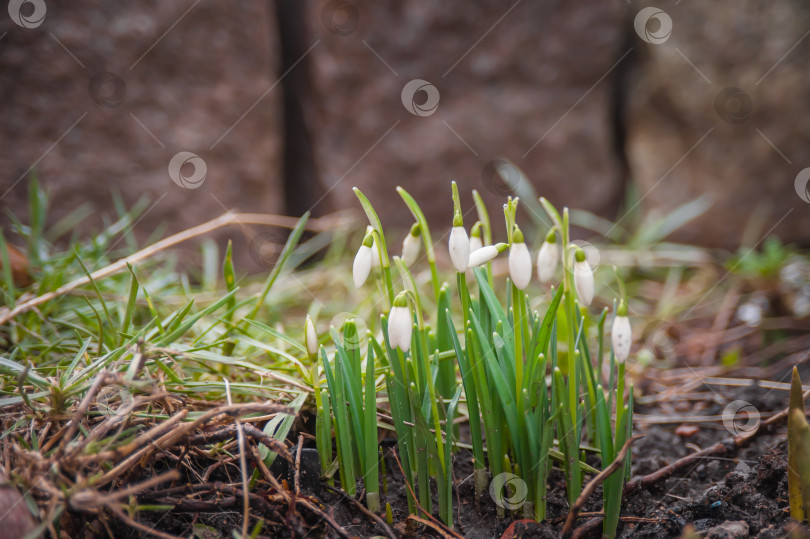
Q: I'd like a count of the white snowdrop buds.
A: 12